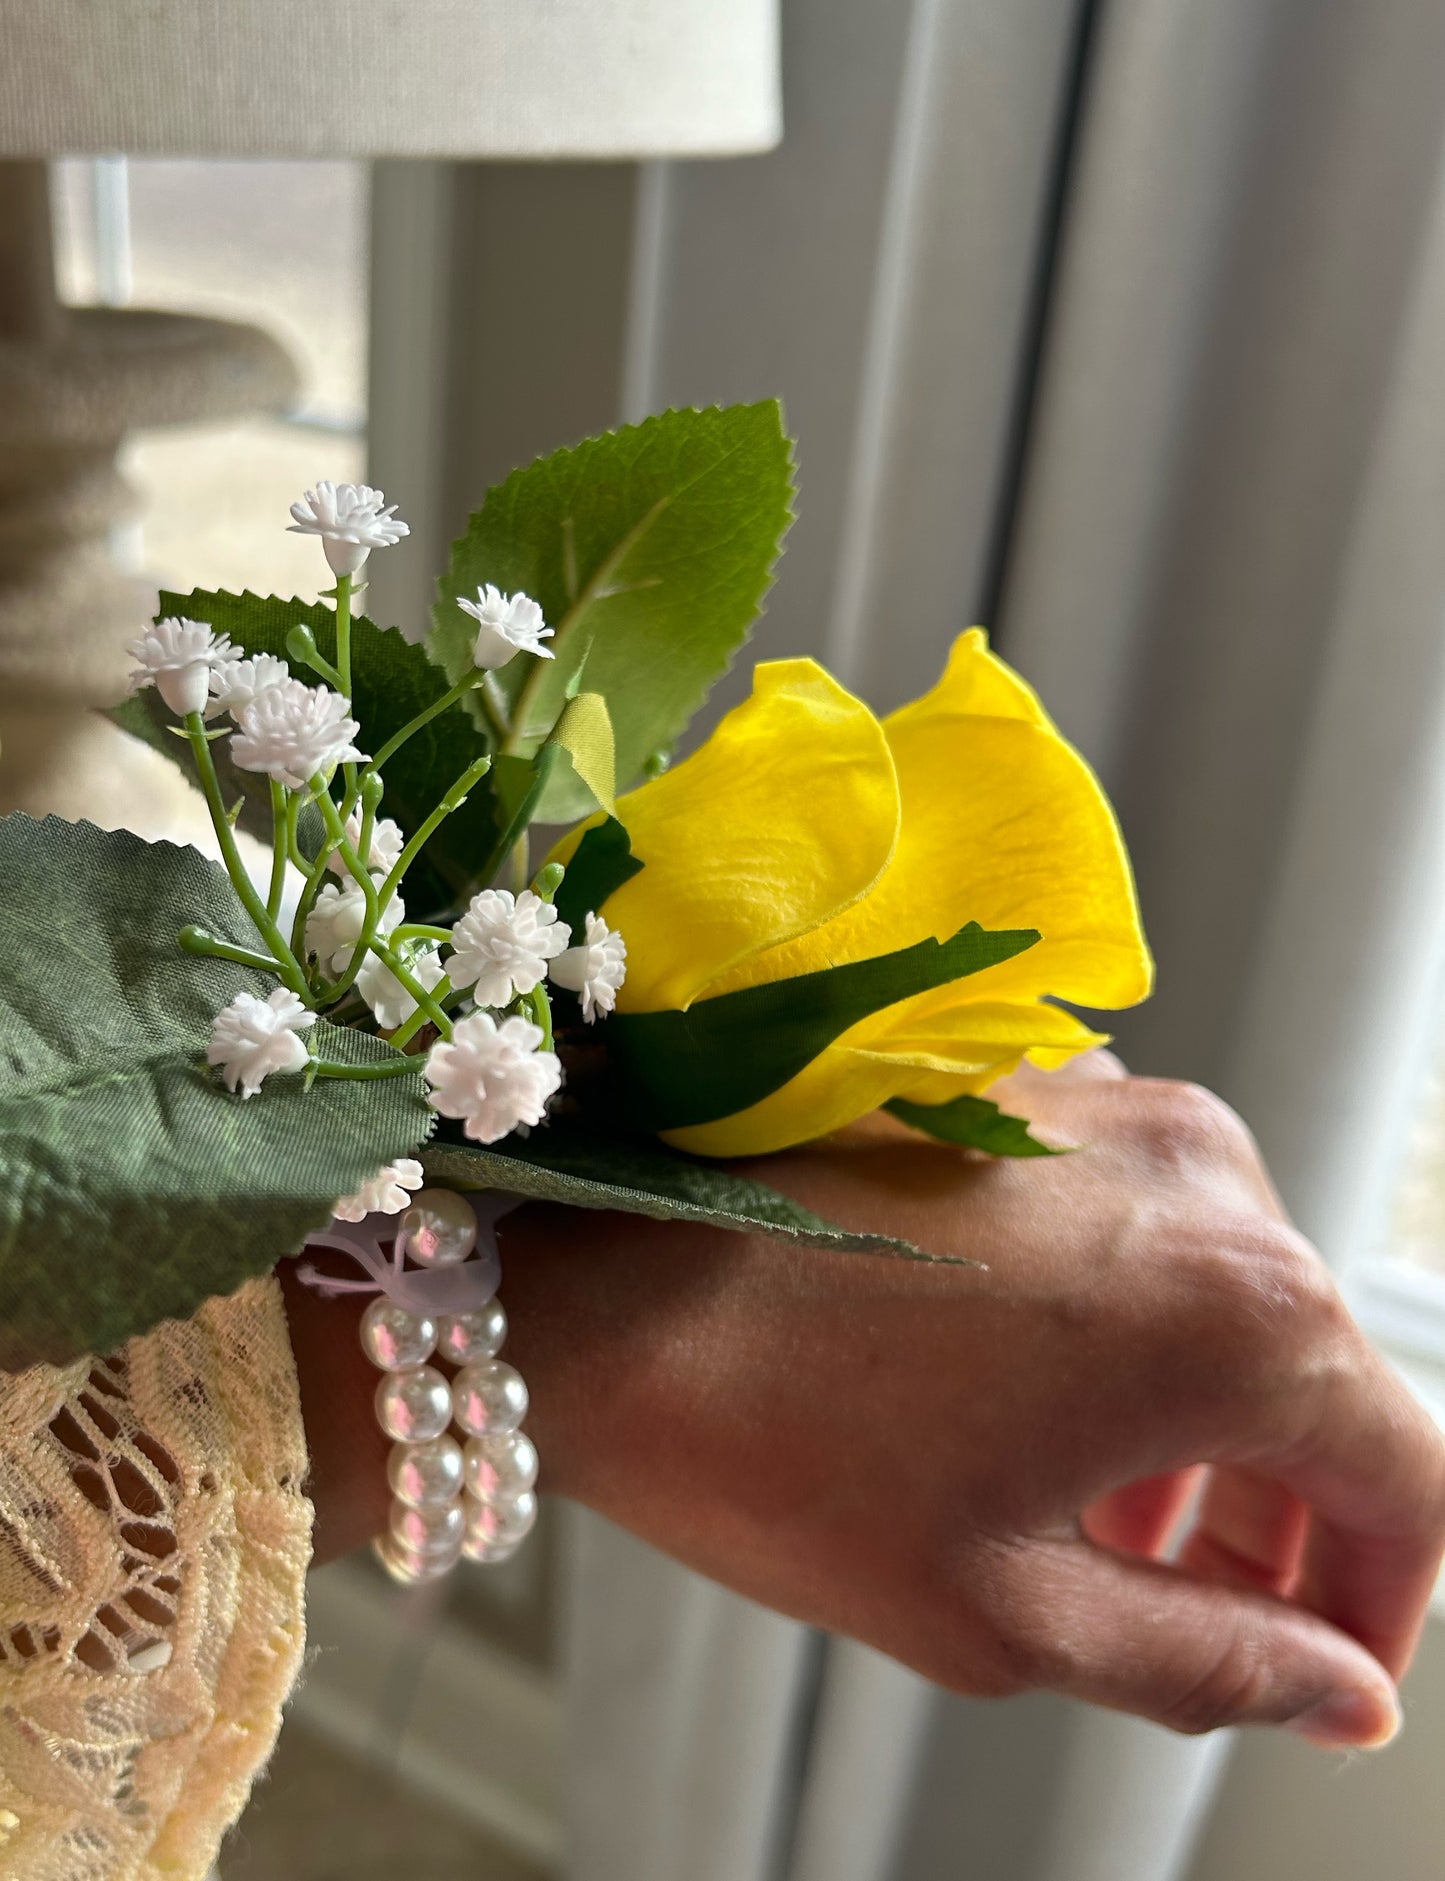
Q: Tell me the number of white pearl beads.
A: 11